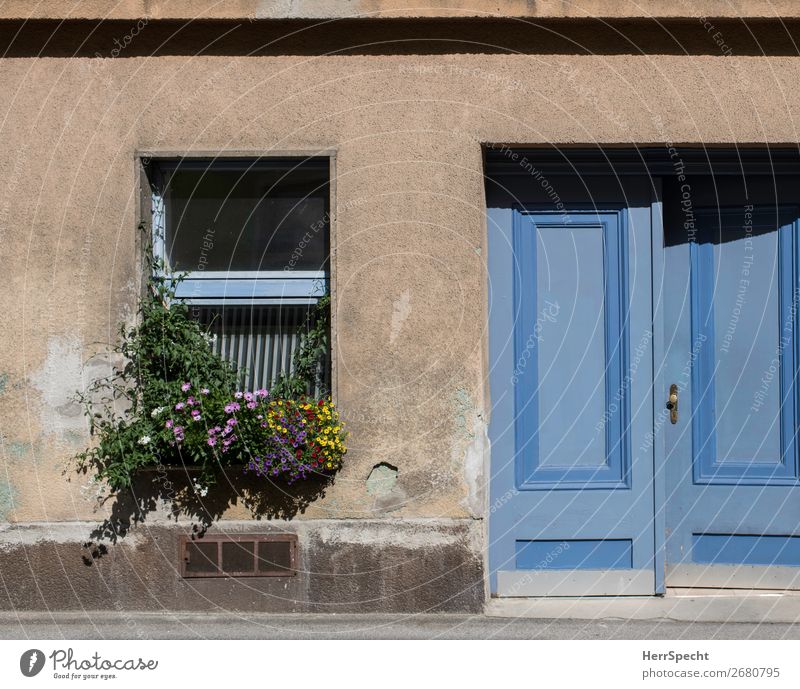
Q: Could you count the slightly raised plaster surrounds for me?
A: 1